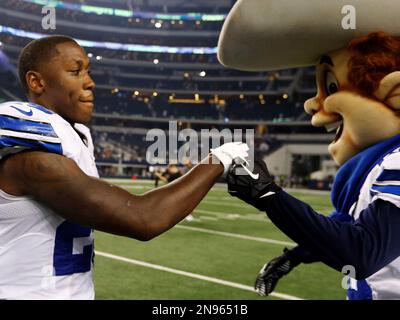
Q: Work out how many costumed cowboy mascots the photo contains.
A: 1